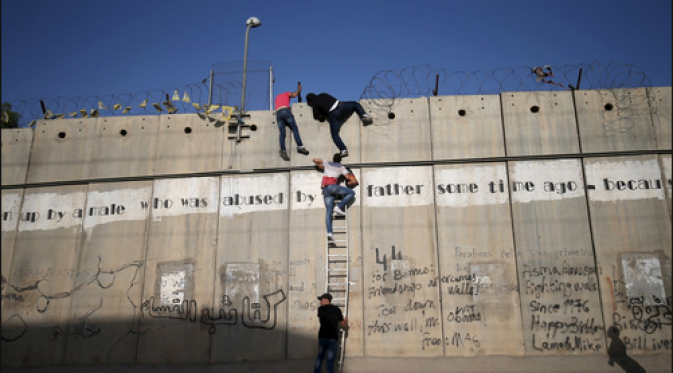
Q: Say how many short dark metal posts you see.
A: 5